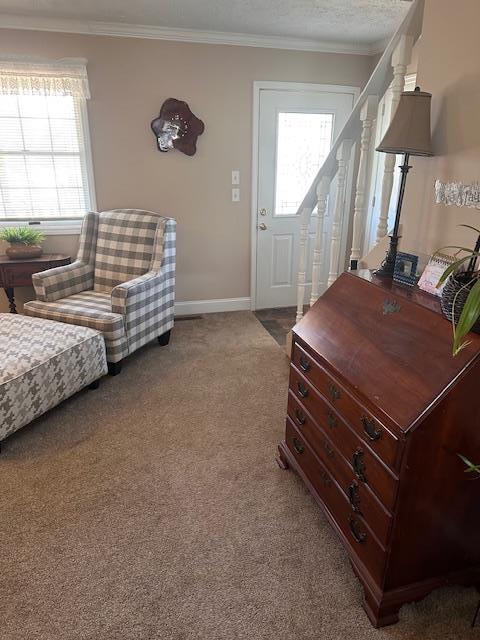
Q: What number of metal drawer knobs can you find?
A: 8